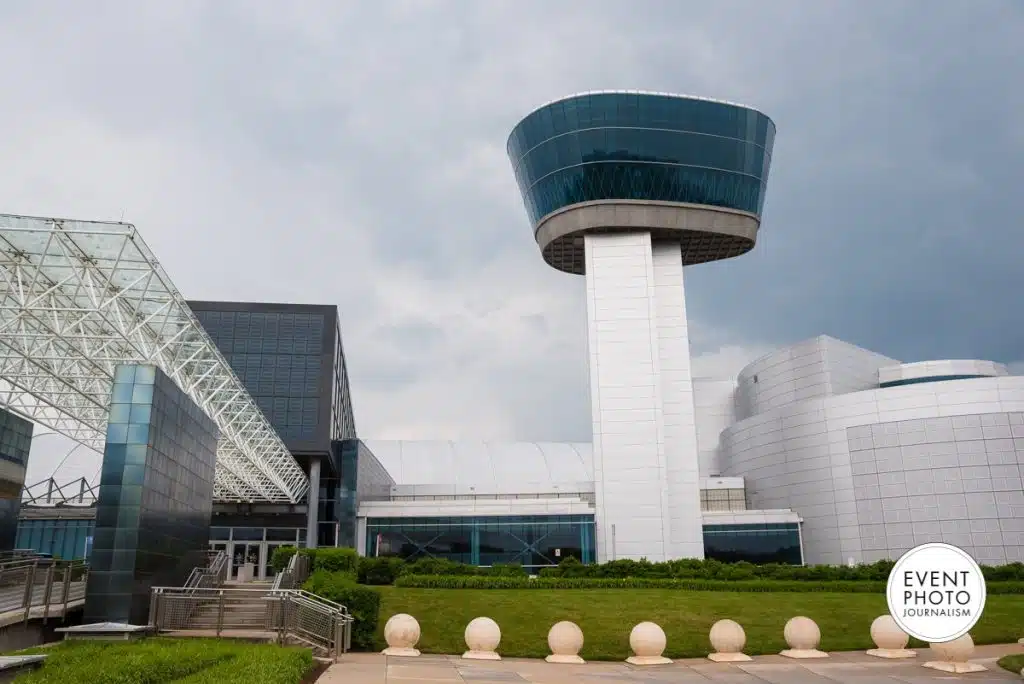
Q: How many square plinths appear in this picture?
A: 8